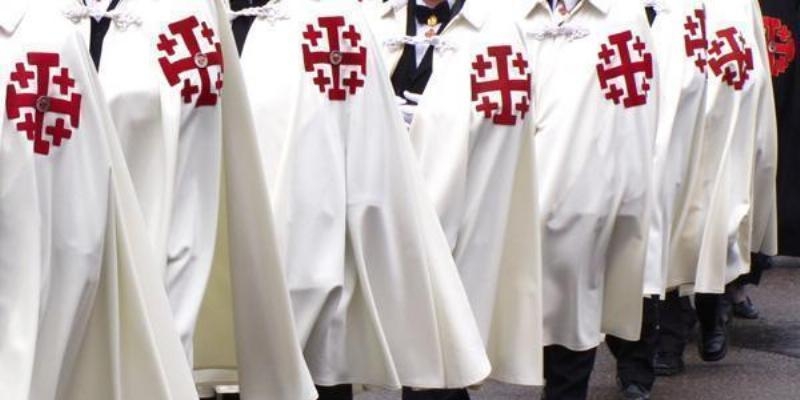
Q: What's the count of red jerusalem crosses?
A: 8